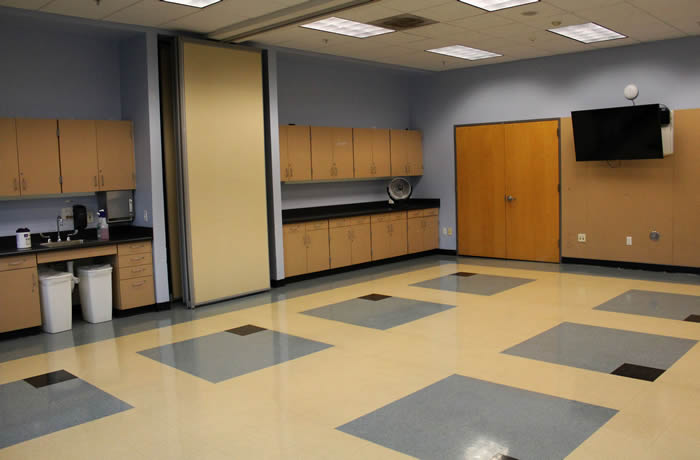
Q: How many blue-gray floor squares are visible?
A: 7